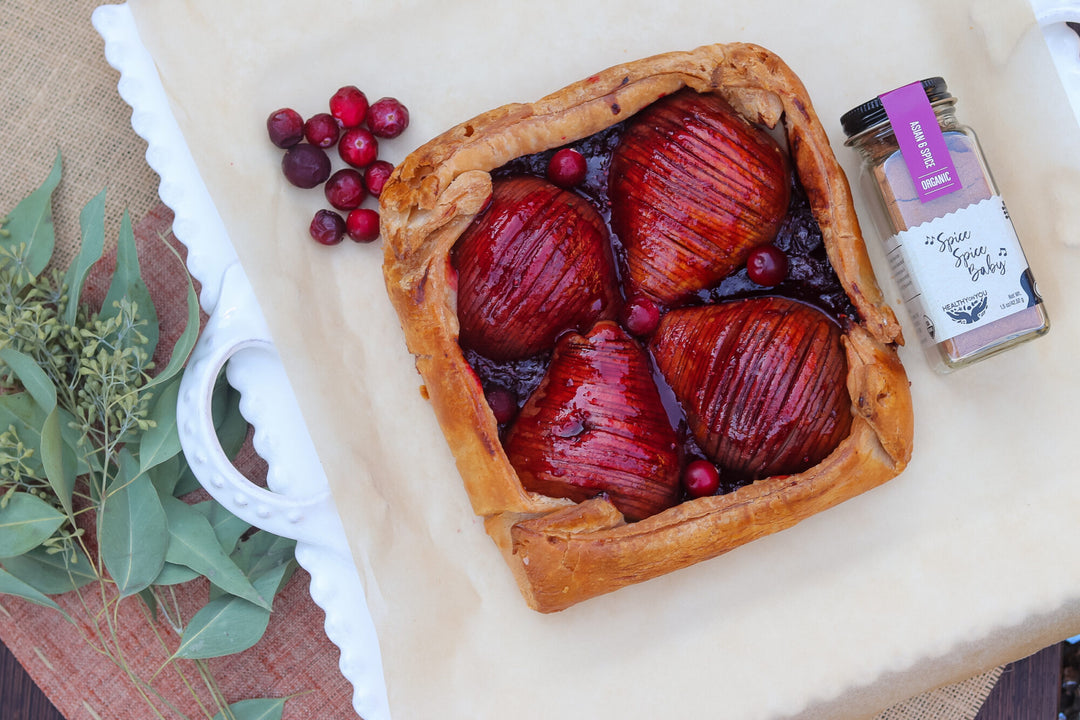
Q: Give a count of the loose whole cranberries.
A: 10